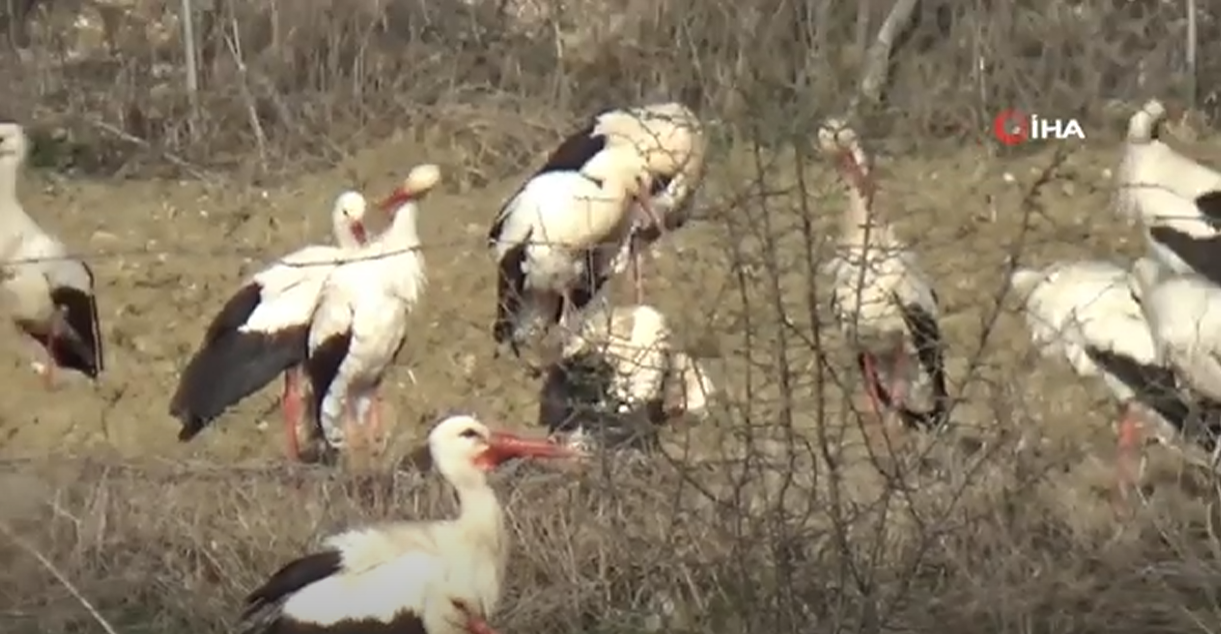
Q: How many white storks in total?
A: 12